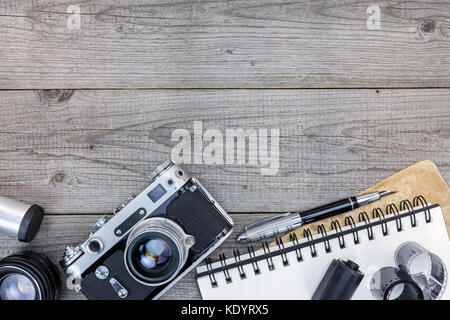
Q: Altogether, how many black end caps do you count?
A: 1